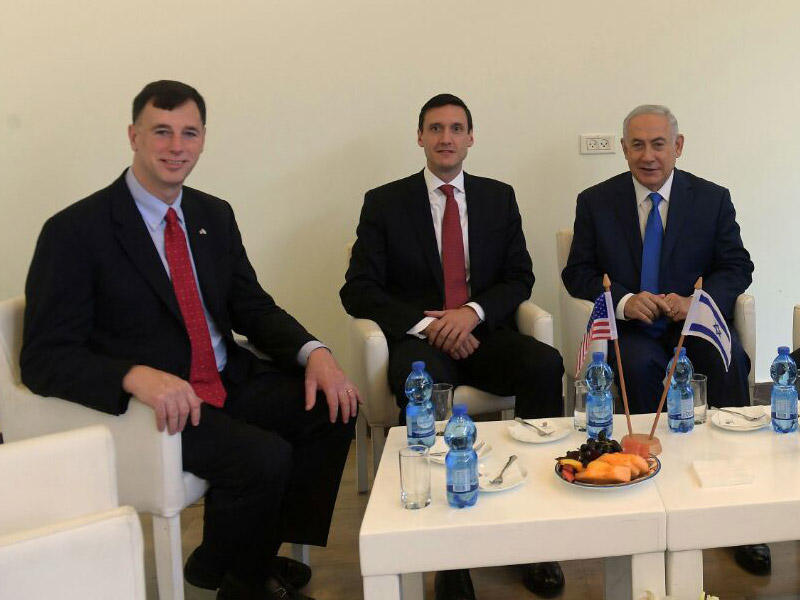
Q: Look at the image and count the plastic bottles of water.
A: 5